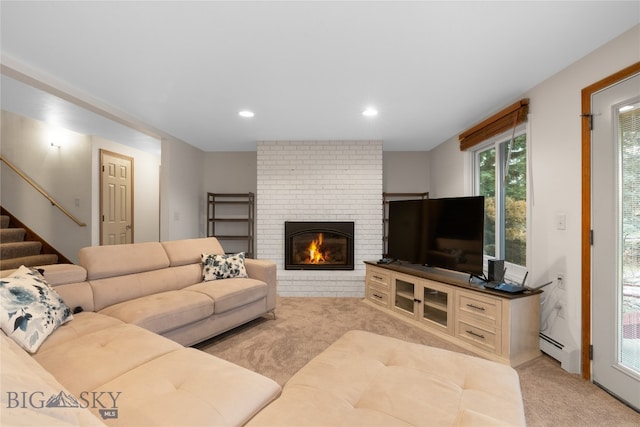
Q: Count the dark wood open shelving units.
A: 2